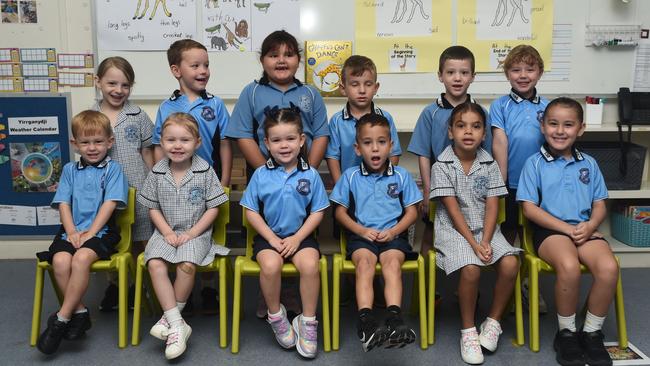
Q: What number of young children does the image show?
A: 12